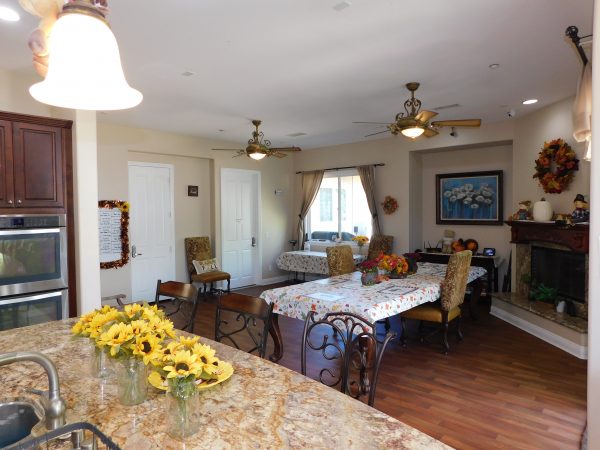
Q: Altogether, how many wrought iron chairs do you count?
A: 3